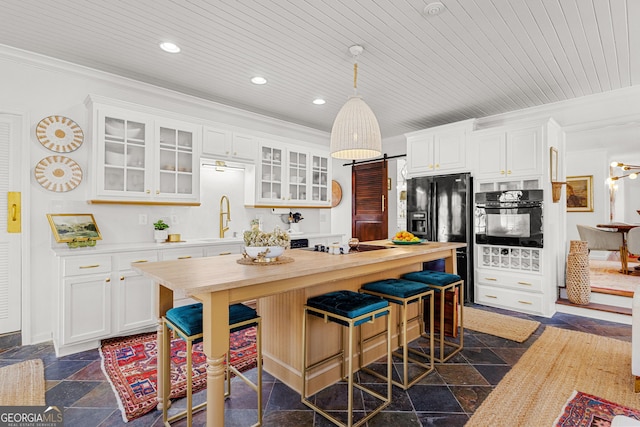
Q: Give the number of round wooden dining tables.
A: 1